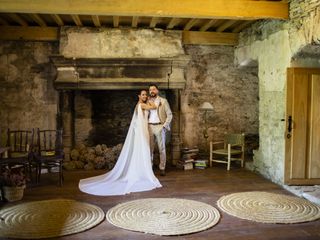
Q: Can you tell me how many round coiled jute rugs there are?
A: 3